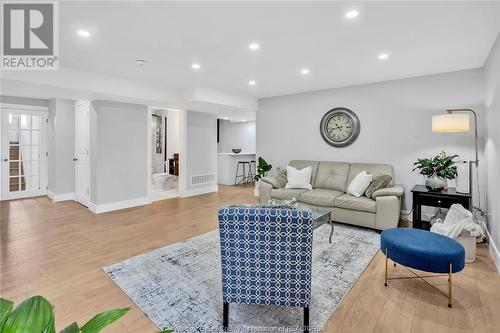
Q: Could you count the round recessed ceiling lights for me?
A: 7